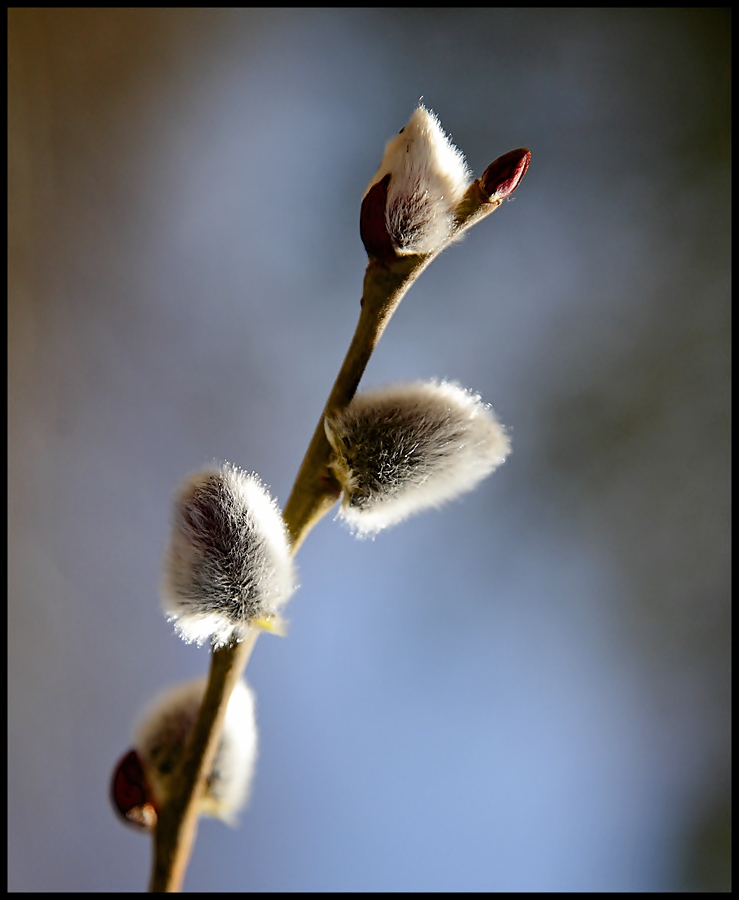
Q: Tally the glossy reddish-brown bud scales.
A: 3